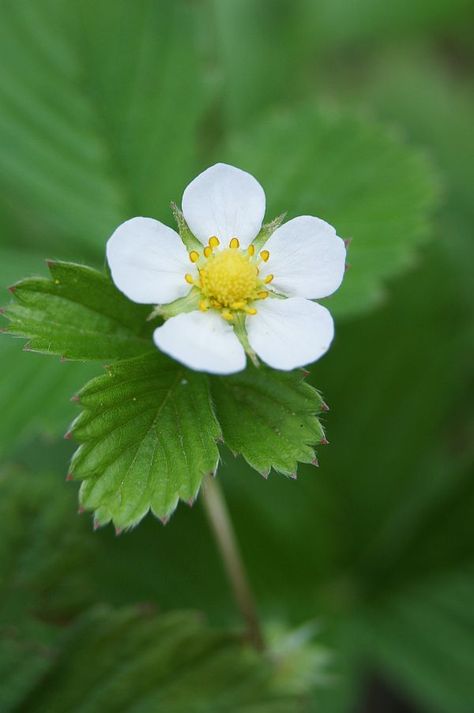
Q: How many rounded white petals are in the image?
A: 5